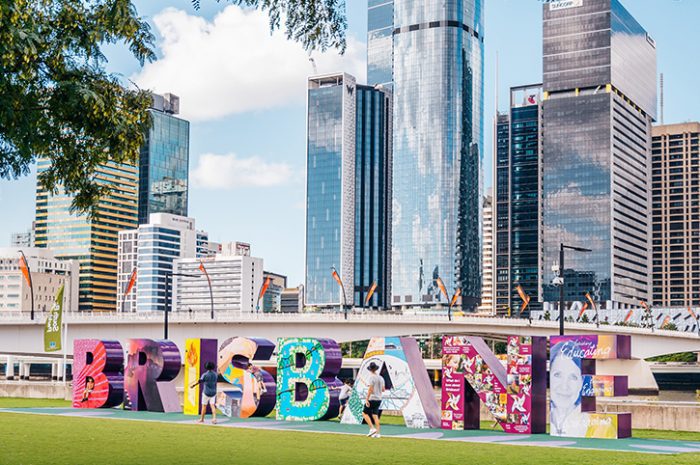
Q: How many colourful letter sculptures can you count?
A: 8